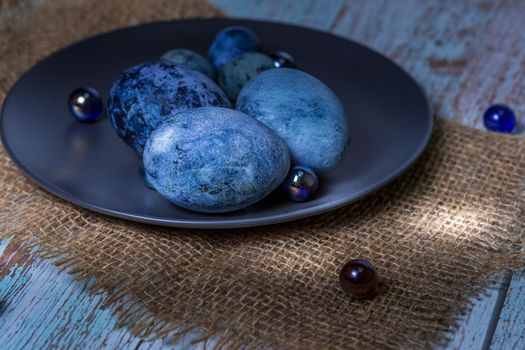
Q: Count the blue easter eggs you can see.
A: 6